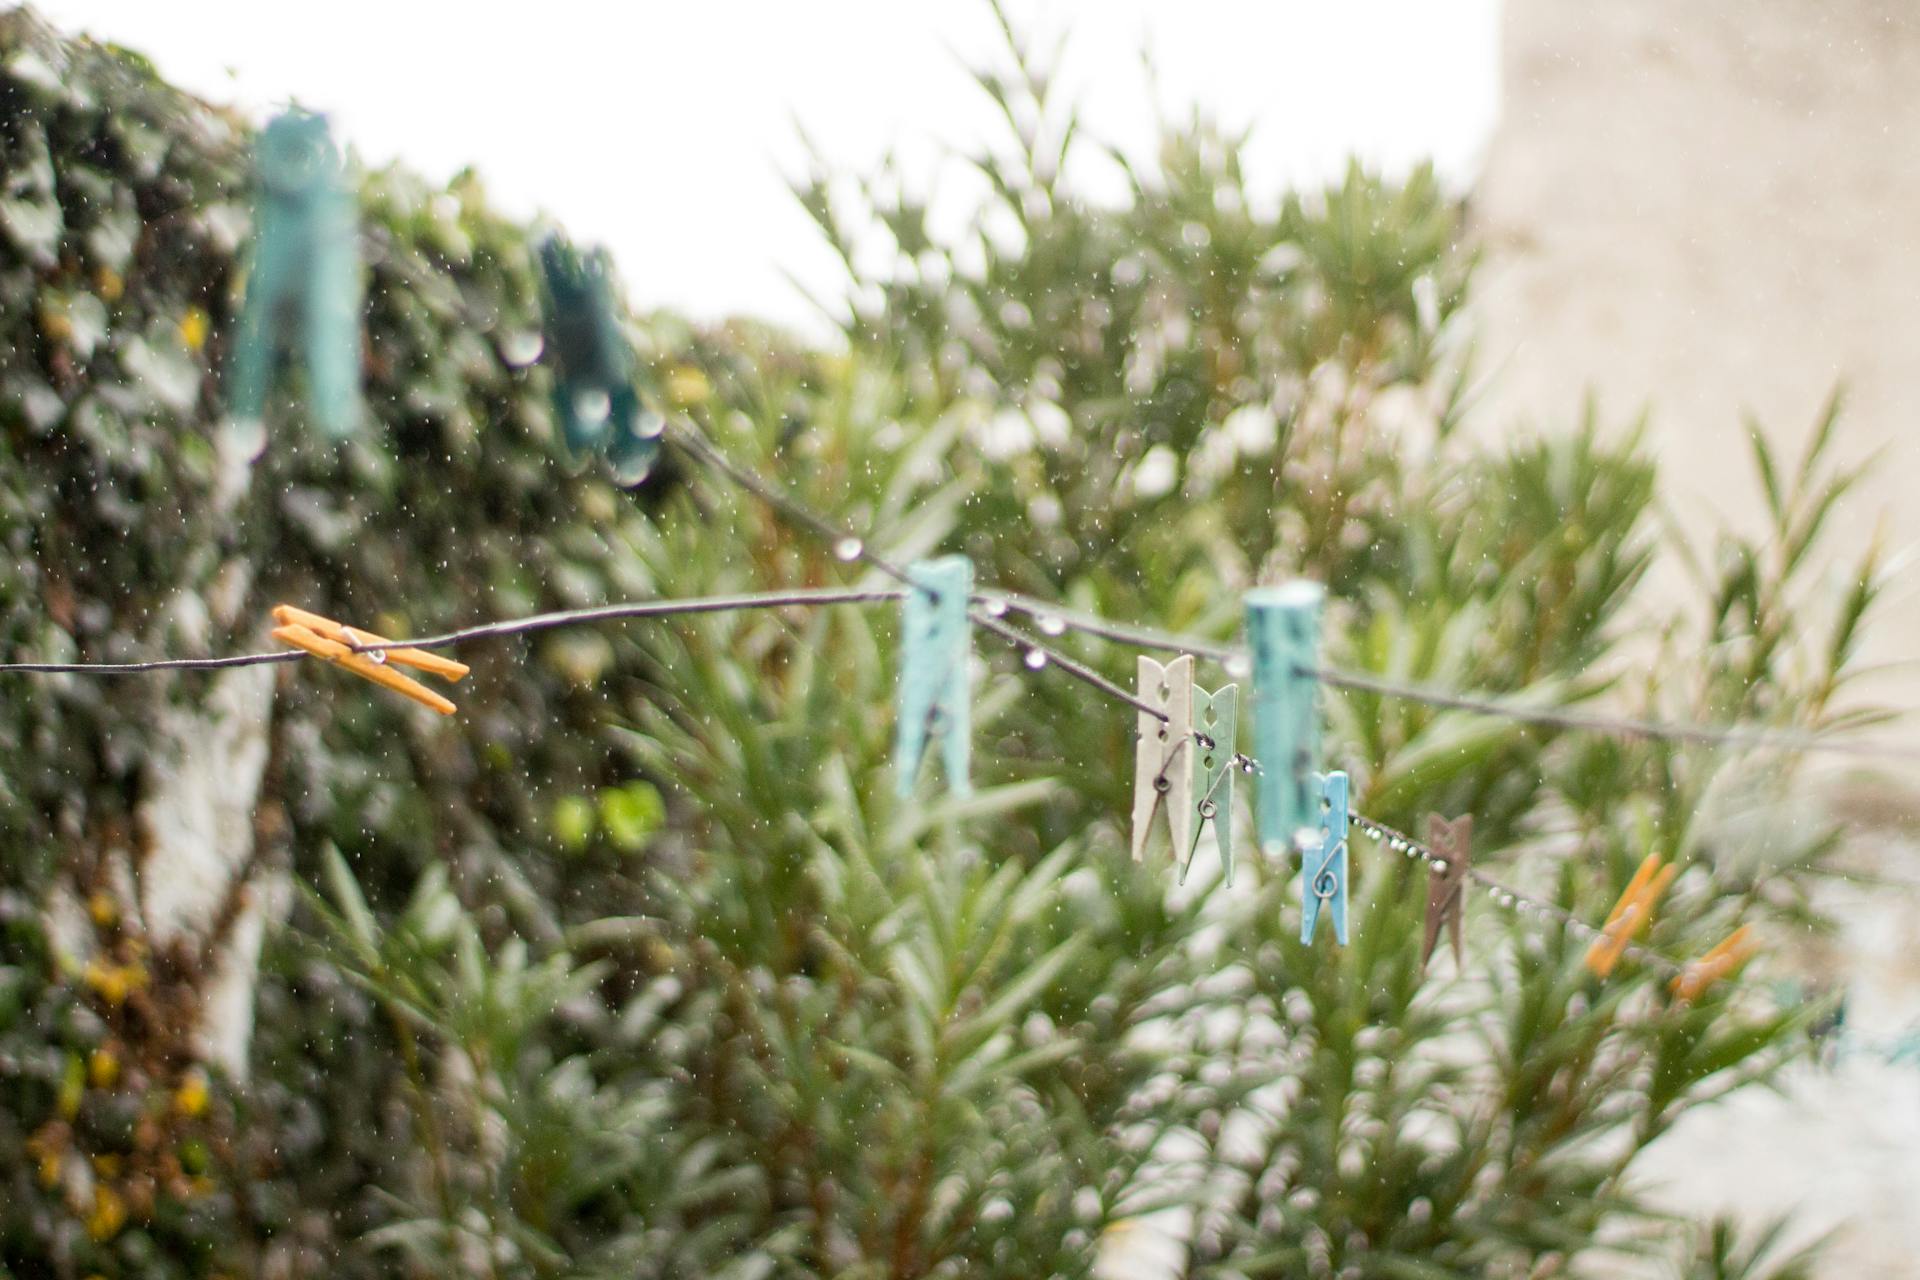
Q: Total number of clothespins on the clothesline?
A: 11